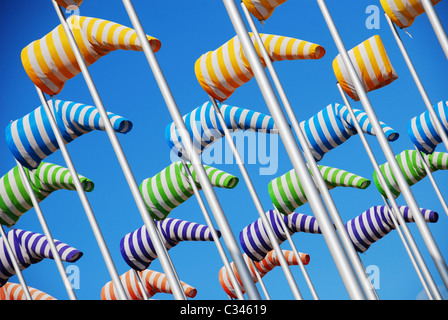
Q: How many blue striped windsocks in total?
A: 4